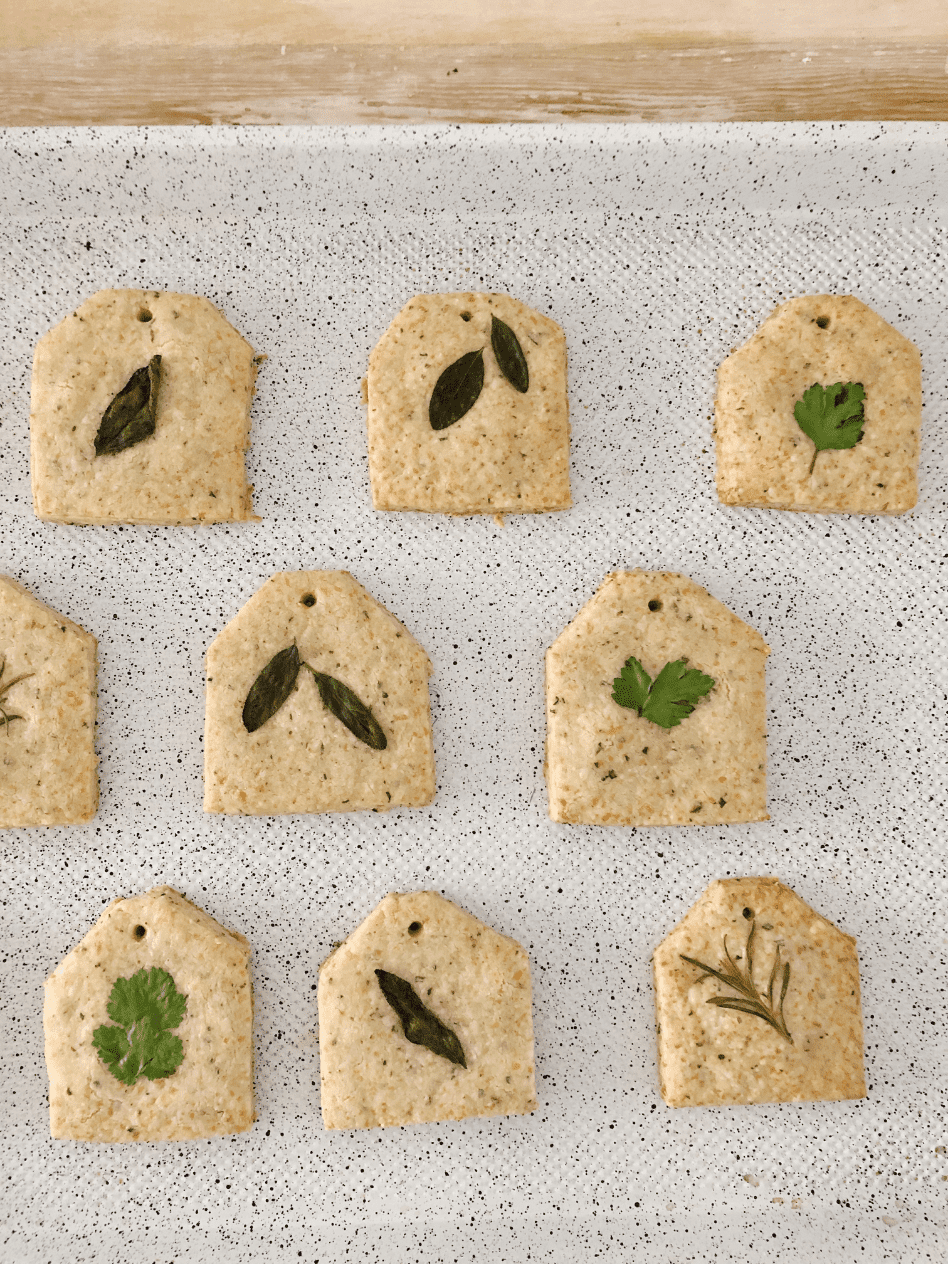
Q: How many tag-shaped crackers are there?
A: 9